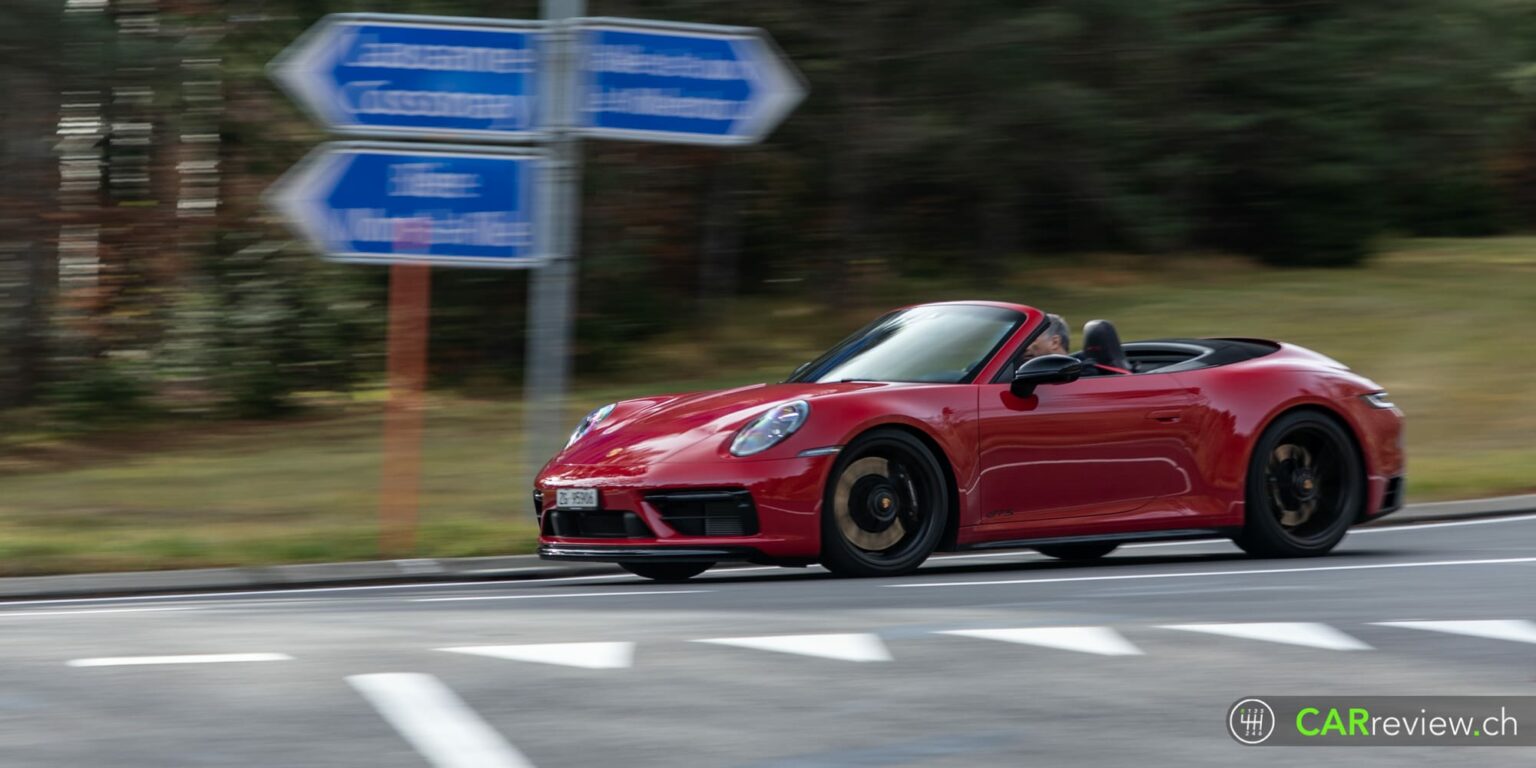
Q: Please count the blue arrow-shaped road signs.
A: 3